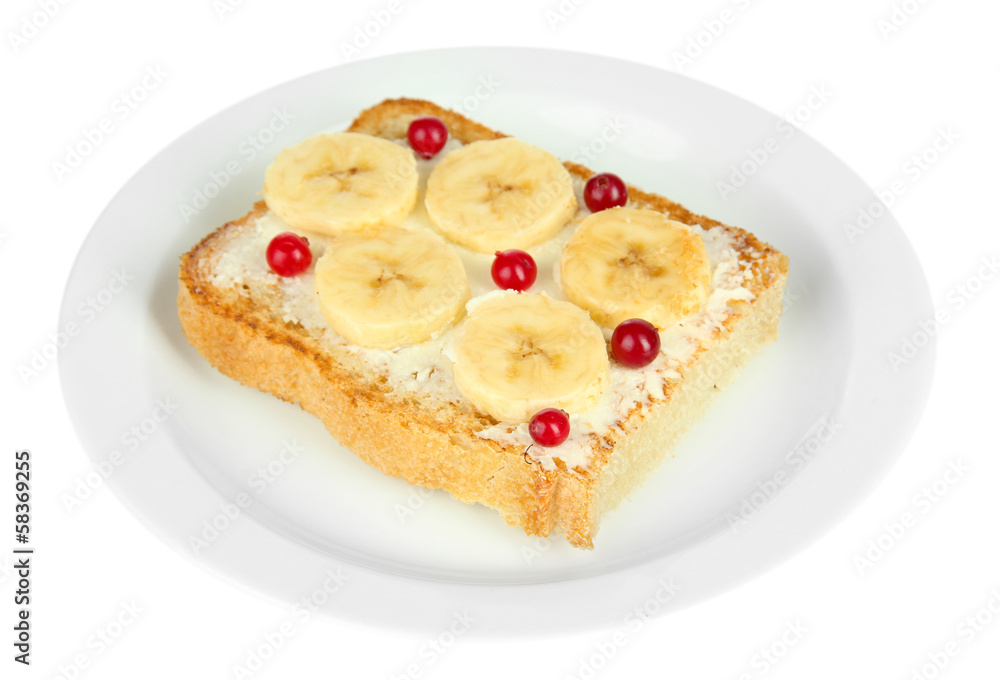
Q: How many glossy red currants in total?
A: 6